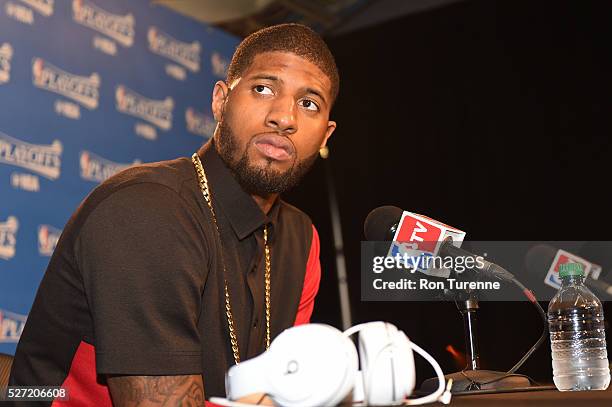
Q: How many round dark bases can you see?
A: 1